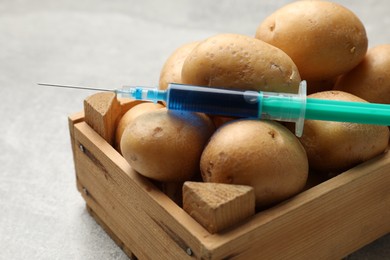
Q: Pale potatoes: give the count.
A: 8